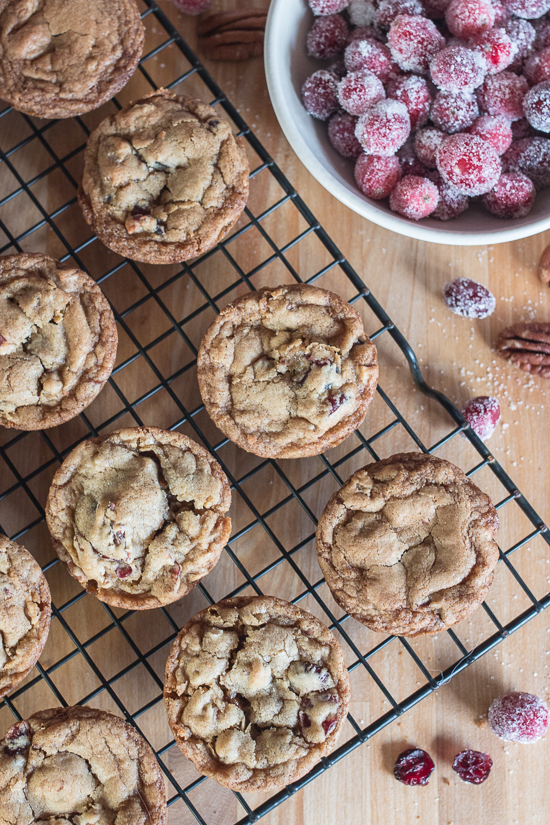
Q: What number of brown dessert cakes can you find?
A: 9